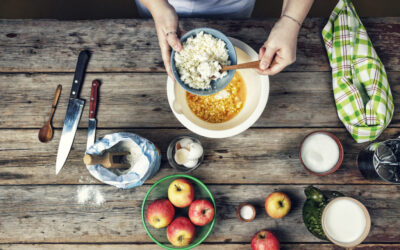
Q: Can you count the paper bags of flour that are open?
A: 1